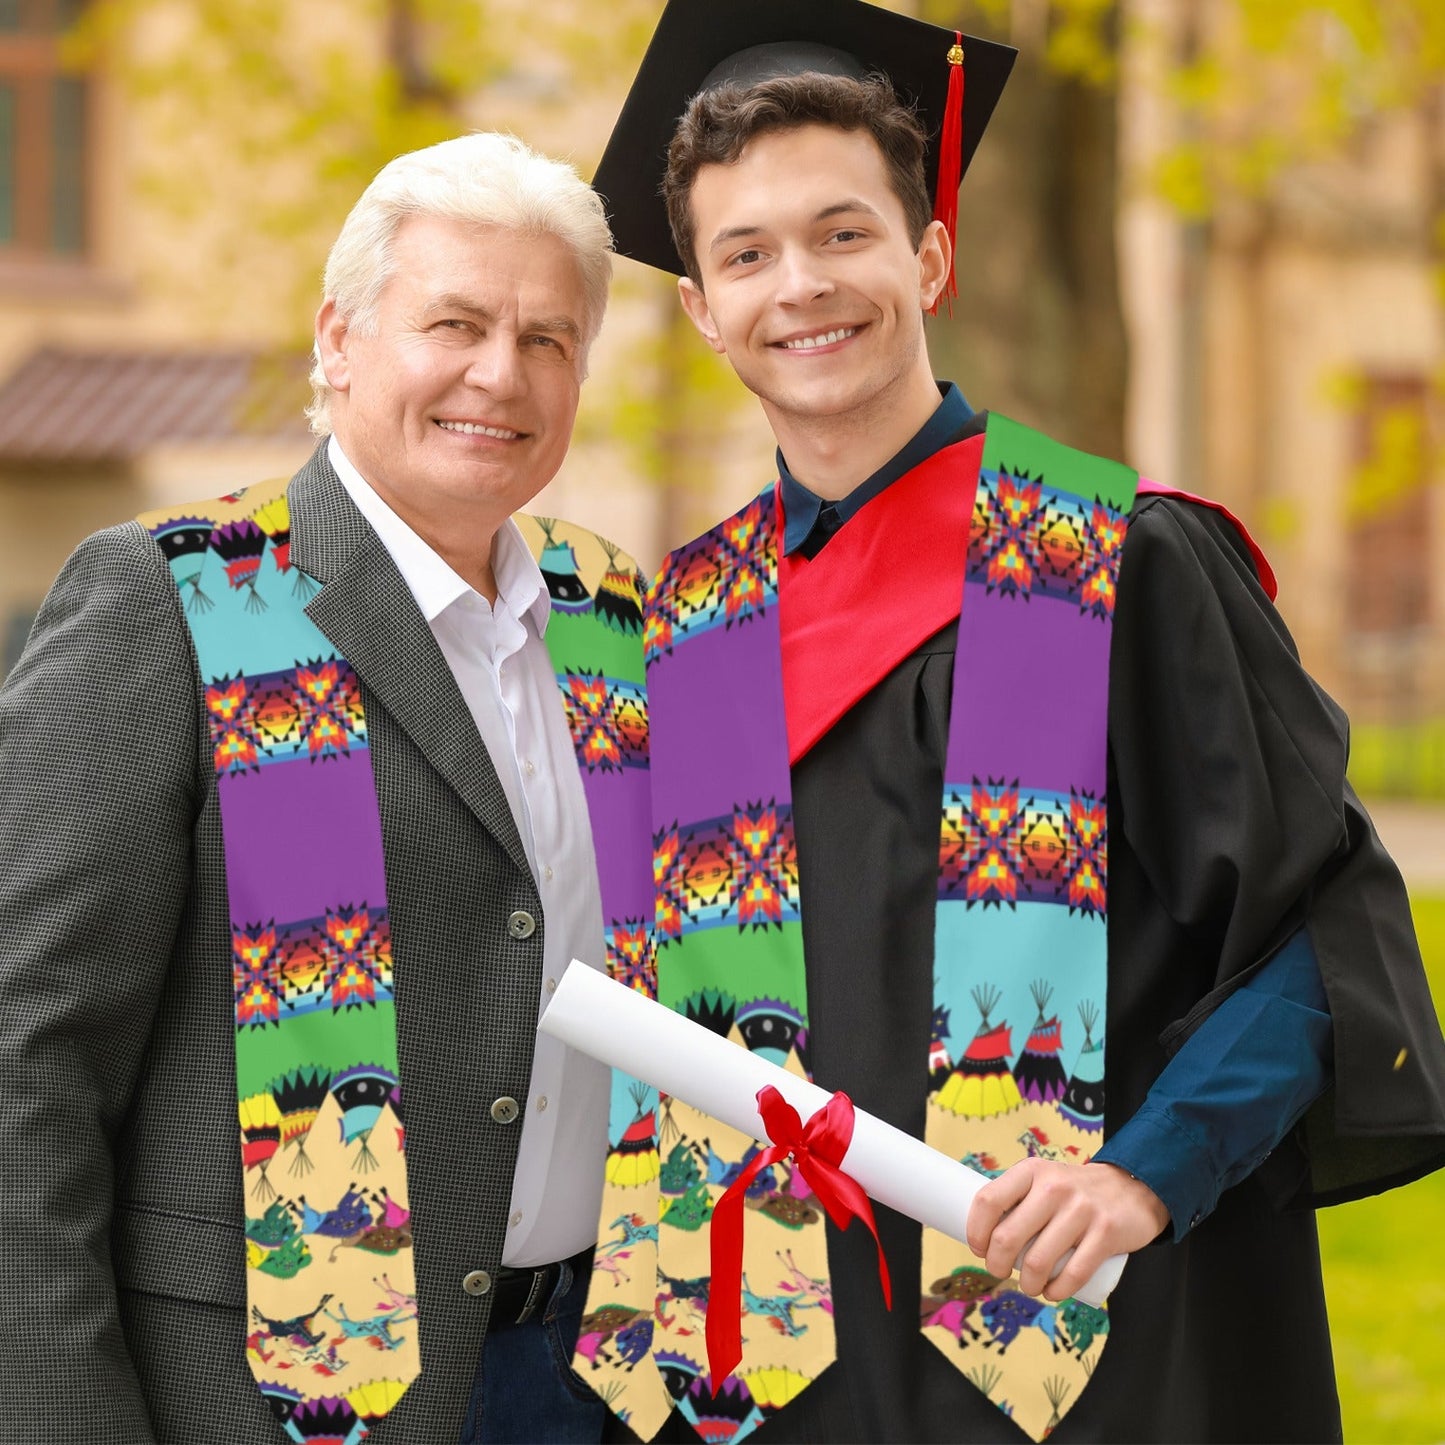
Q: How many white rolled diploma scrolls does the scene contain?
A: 1